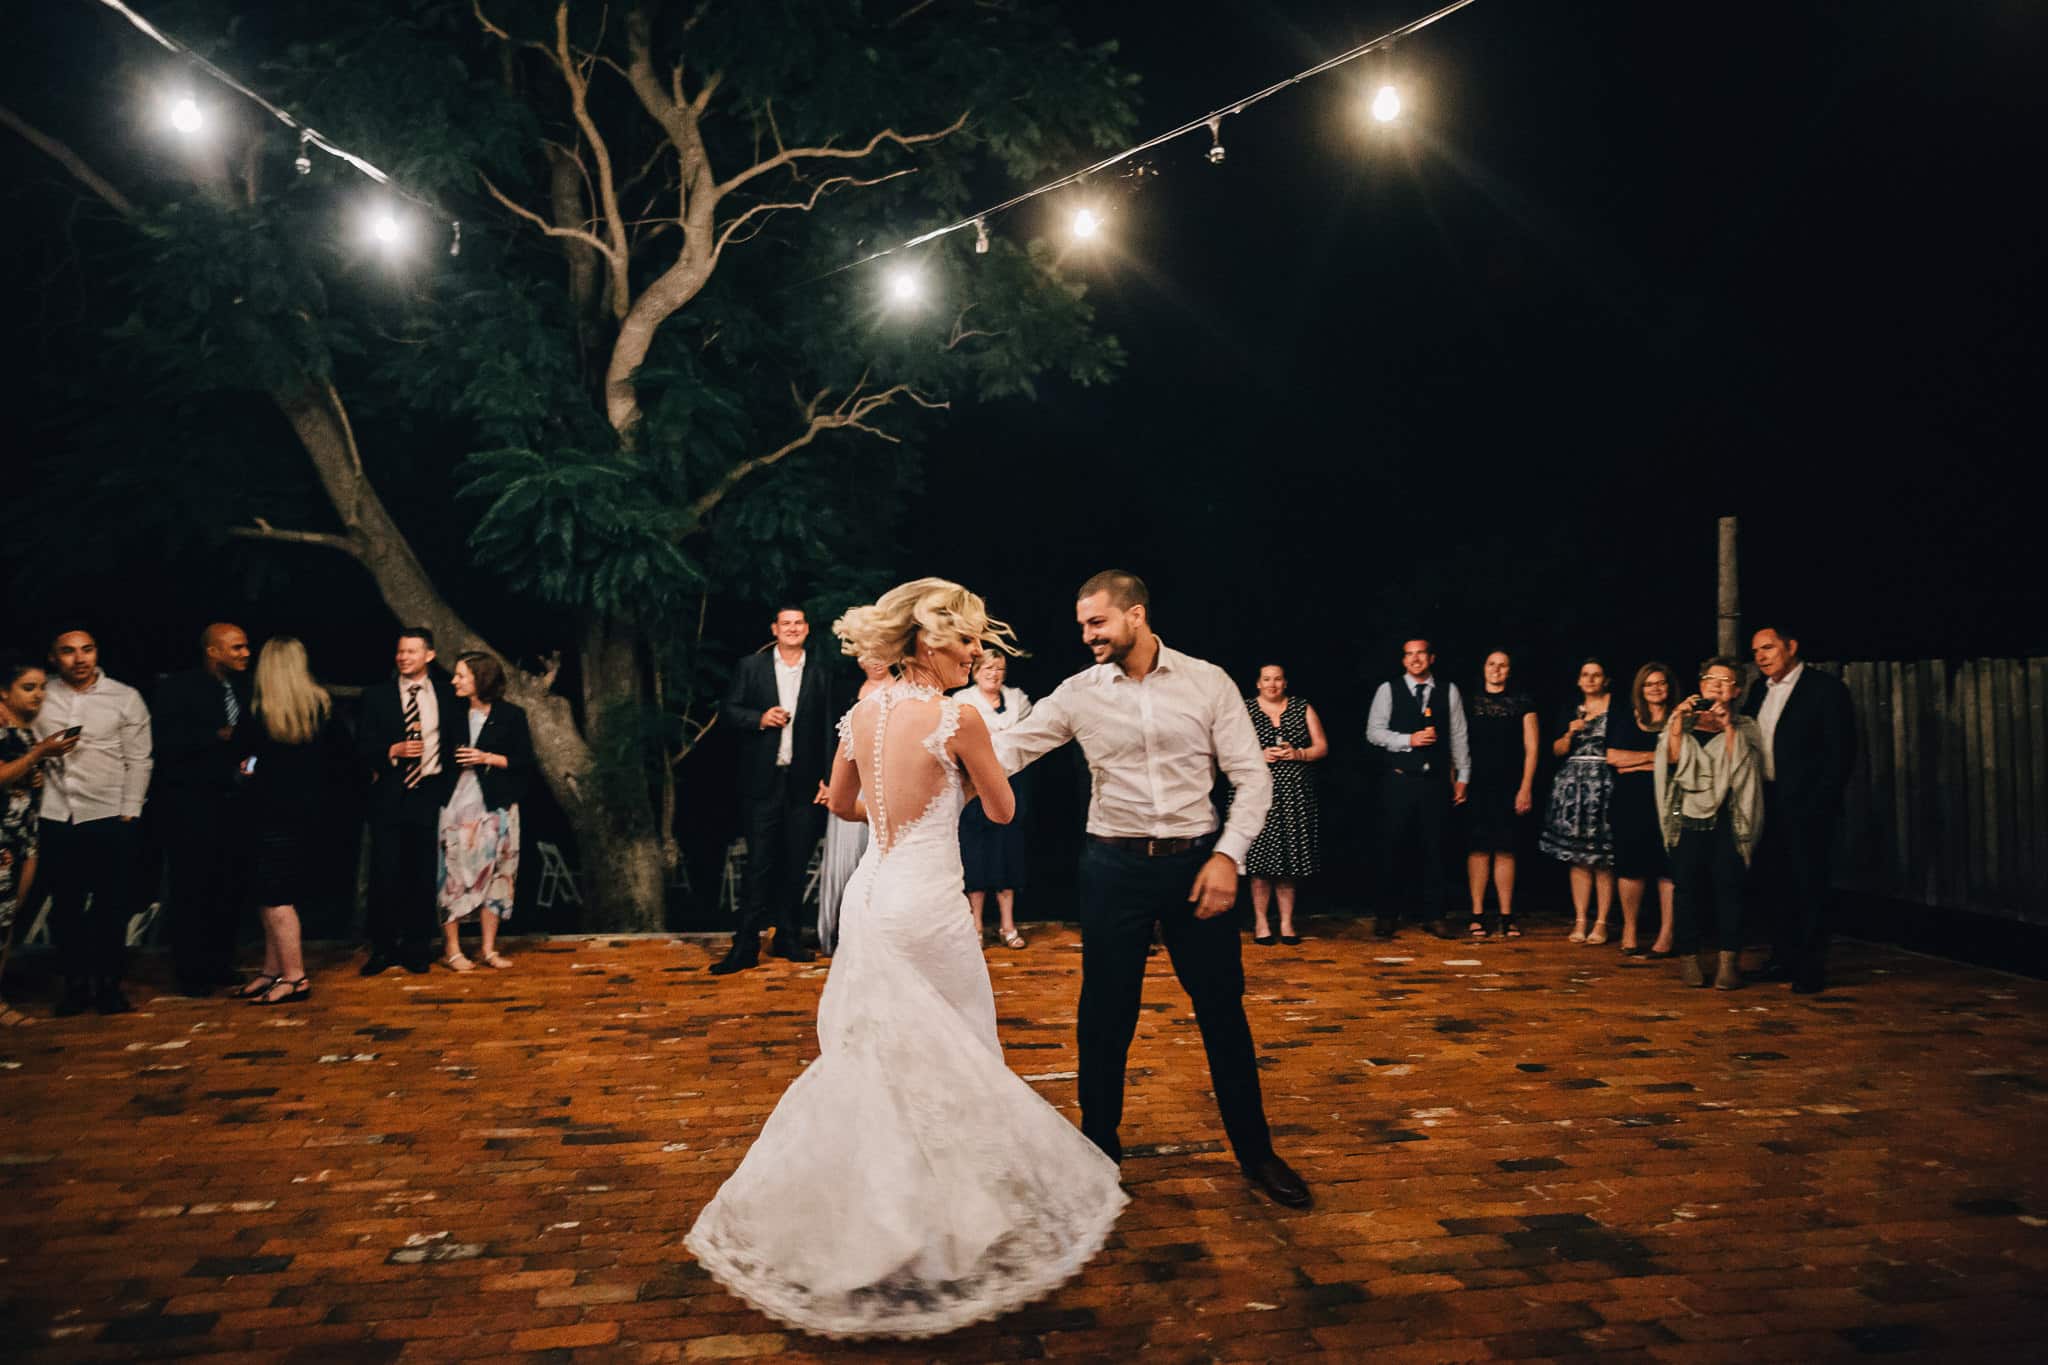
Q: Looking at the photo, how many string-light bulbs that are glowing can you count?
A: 5